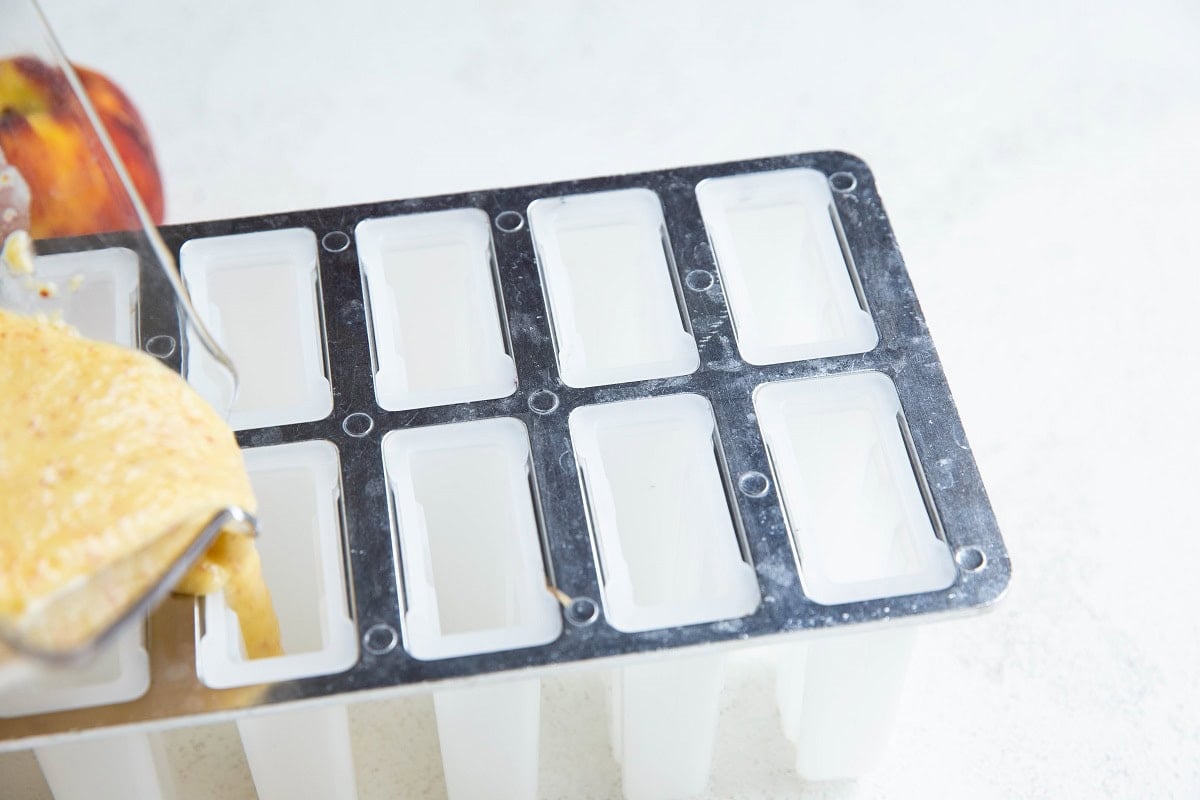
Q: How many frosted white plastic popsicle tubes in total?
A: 10